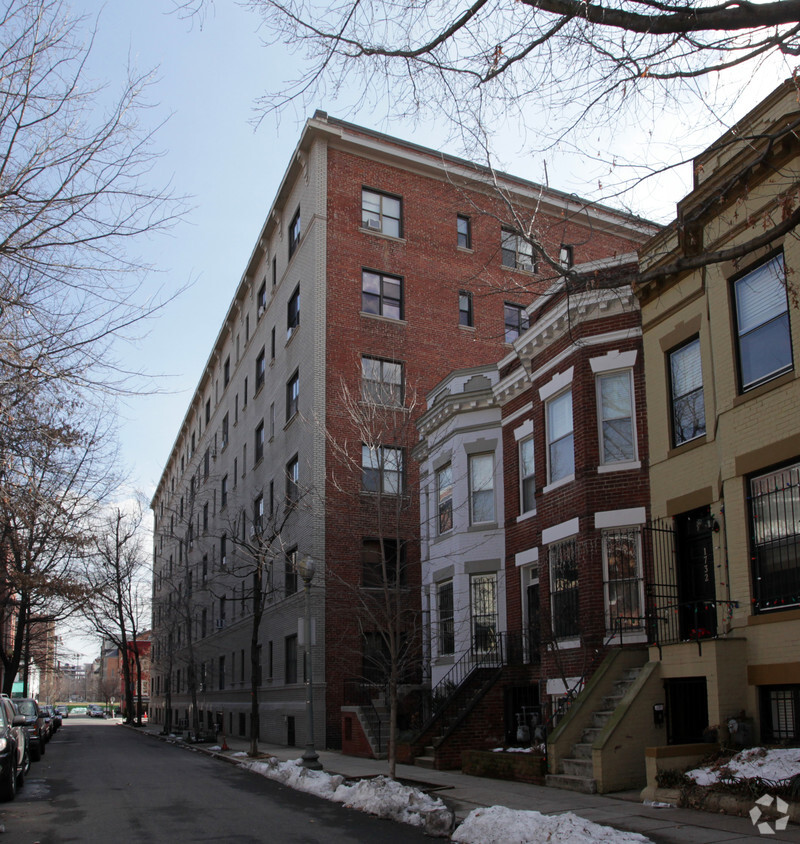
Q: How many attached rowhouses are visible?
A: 3